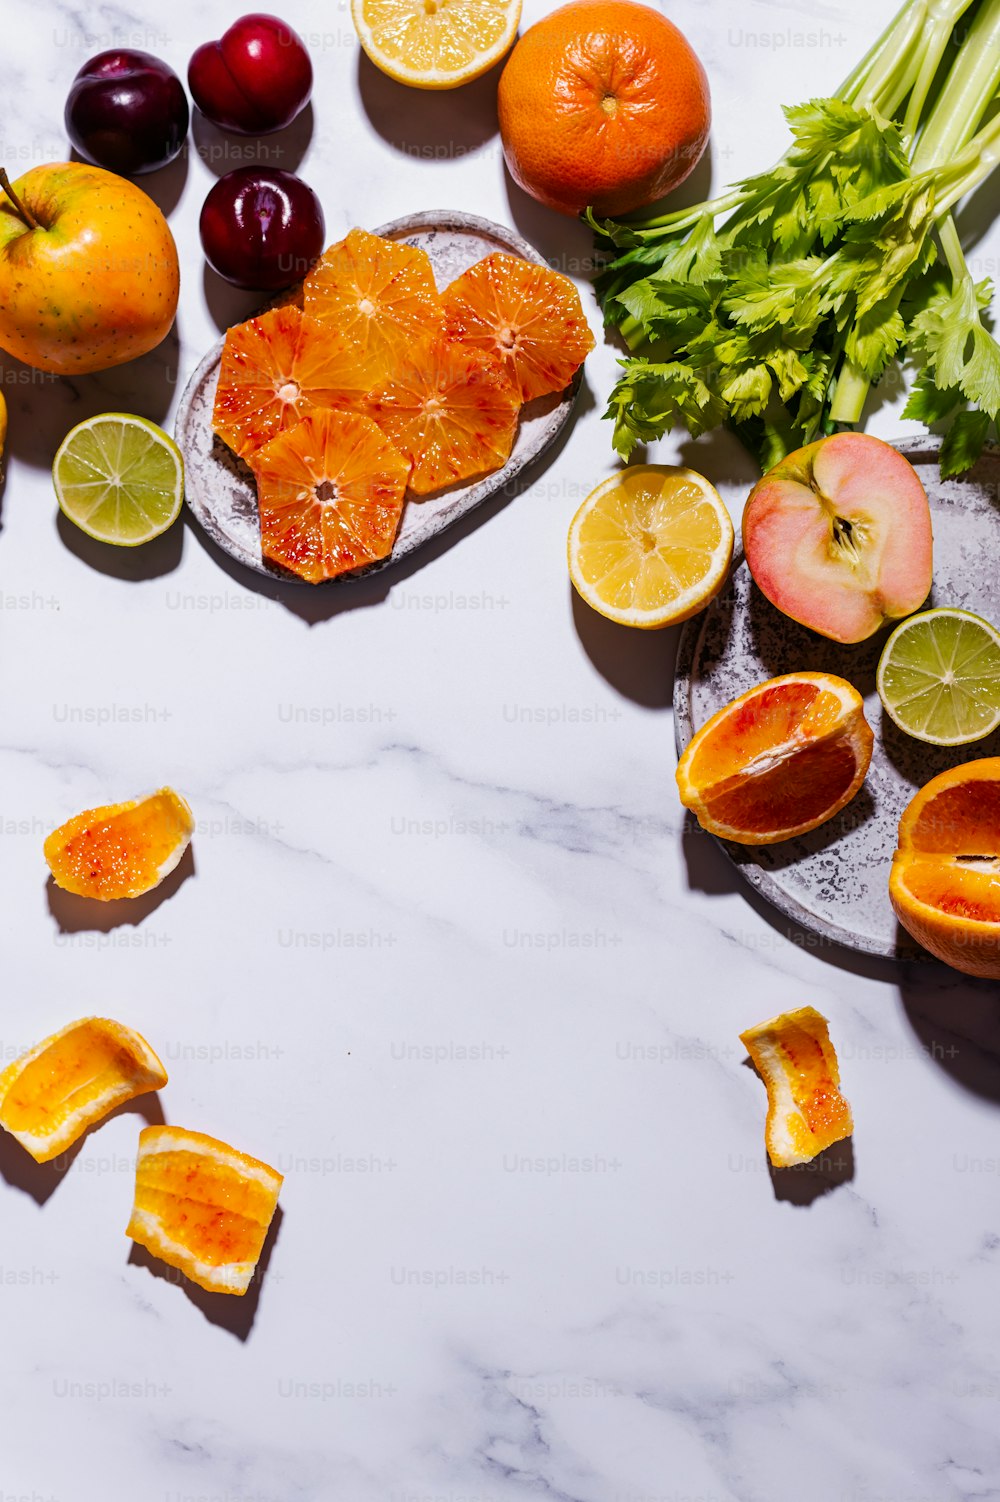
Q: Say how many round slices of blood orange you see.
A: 5